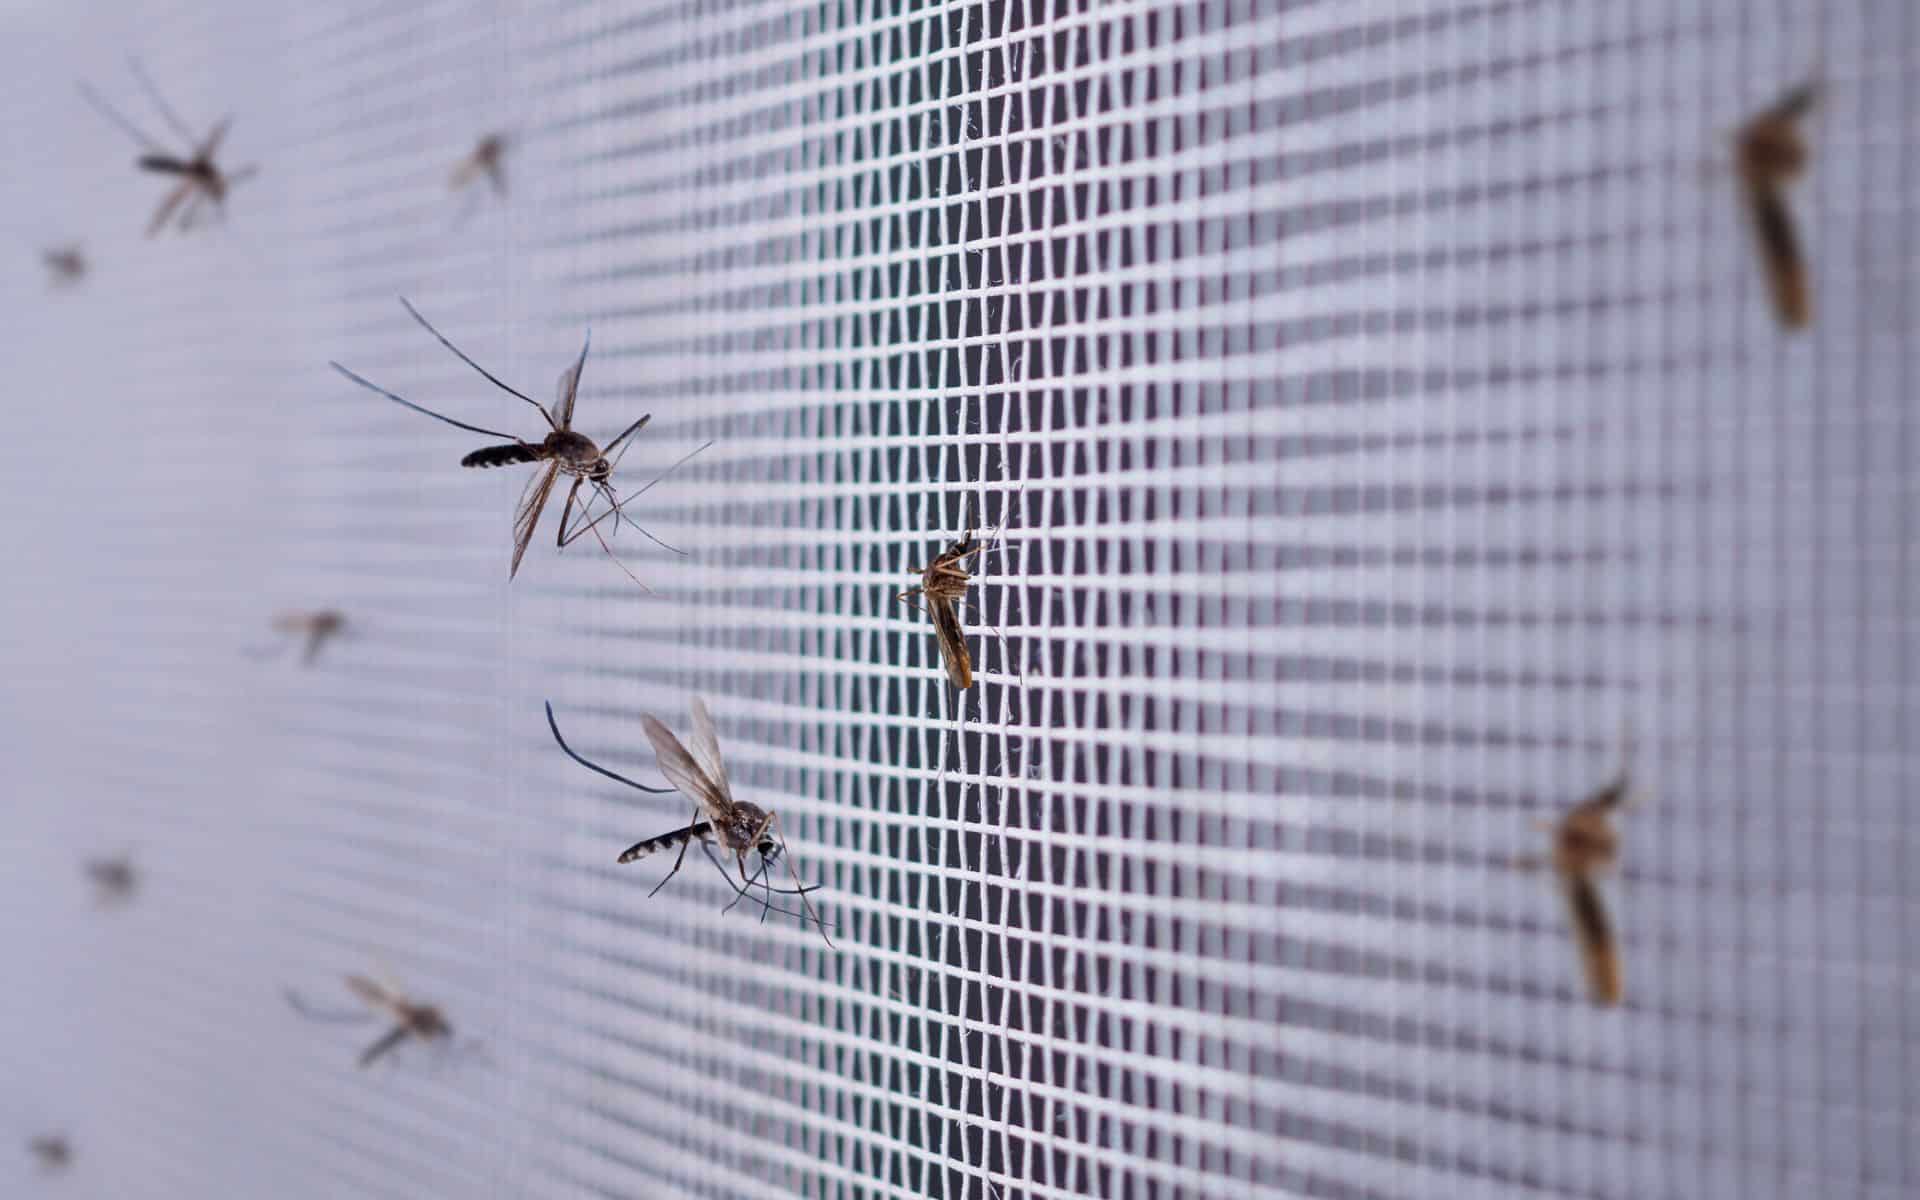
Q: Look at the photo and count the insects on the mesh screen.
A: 12